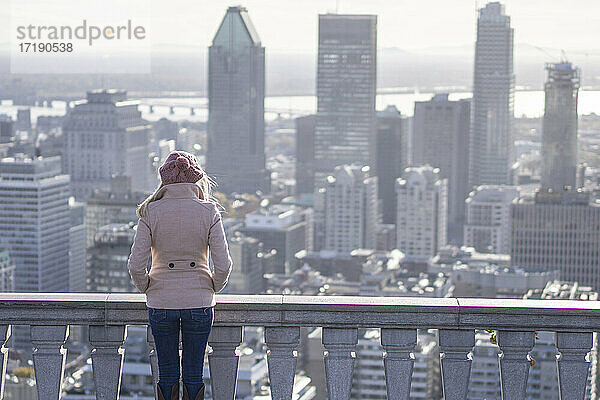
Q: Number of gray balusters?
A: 11